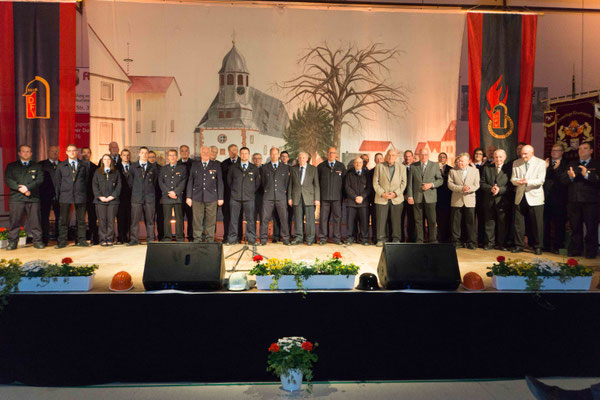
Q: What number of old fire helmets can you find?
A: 4